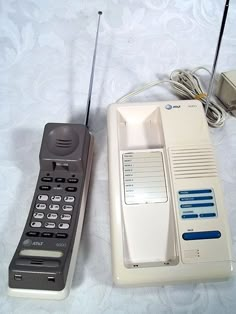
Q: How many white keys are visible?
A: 12